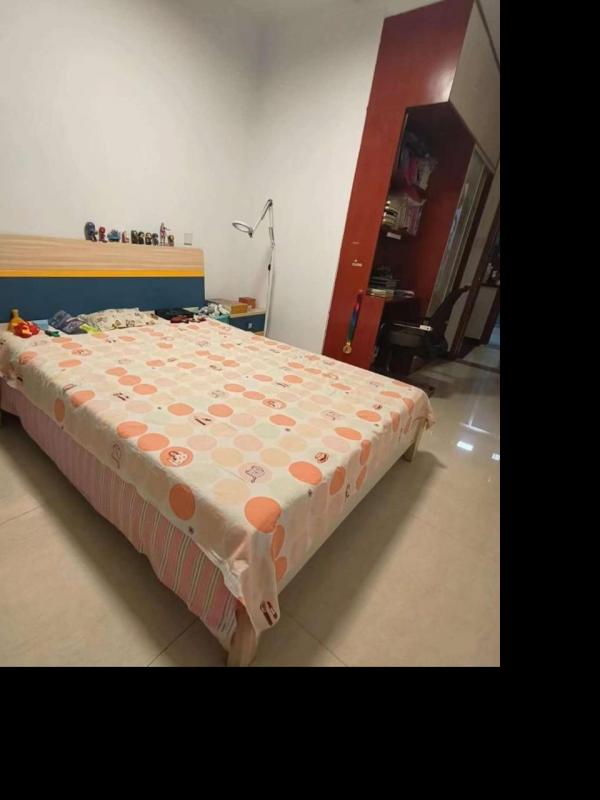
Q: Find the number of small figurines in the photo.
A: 10